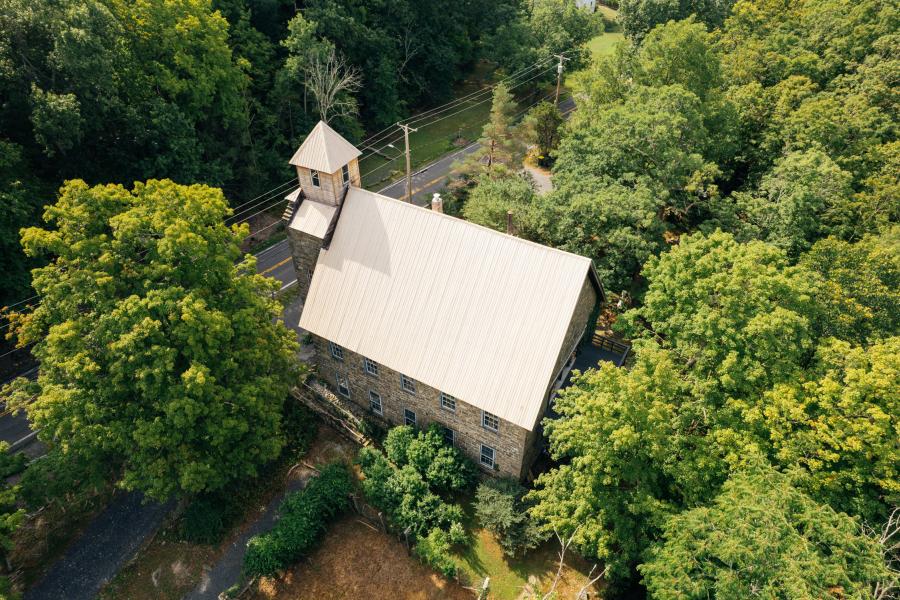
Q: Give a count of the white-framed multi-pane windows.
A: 12